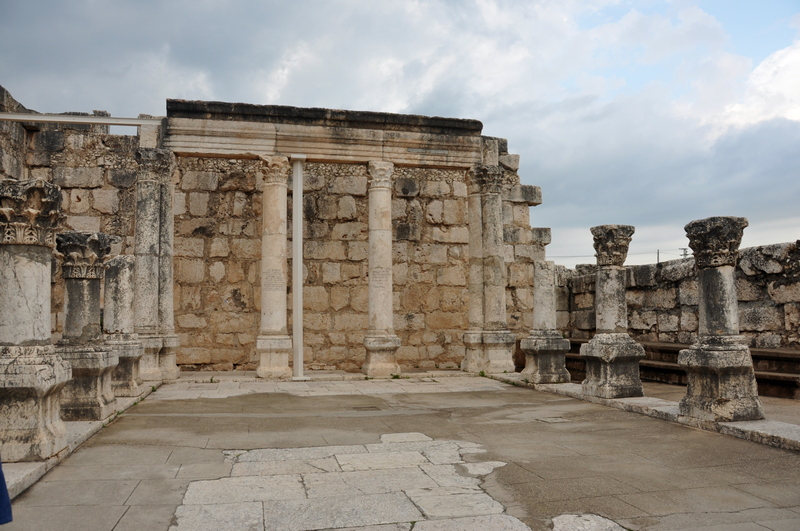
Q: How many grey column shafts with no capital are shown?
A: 2